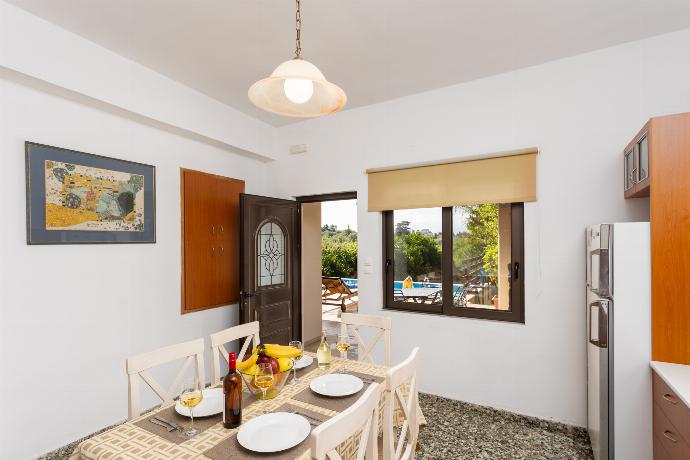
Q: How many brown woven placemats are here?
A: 4